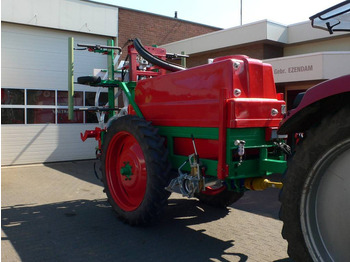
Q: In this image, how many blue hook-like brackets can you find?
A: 0